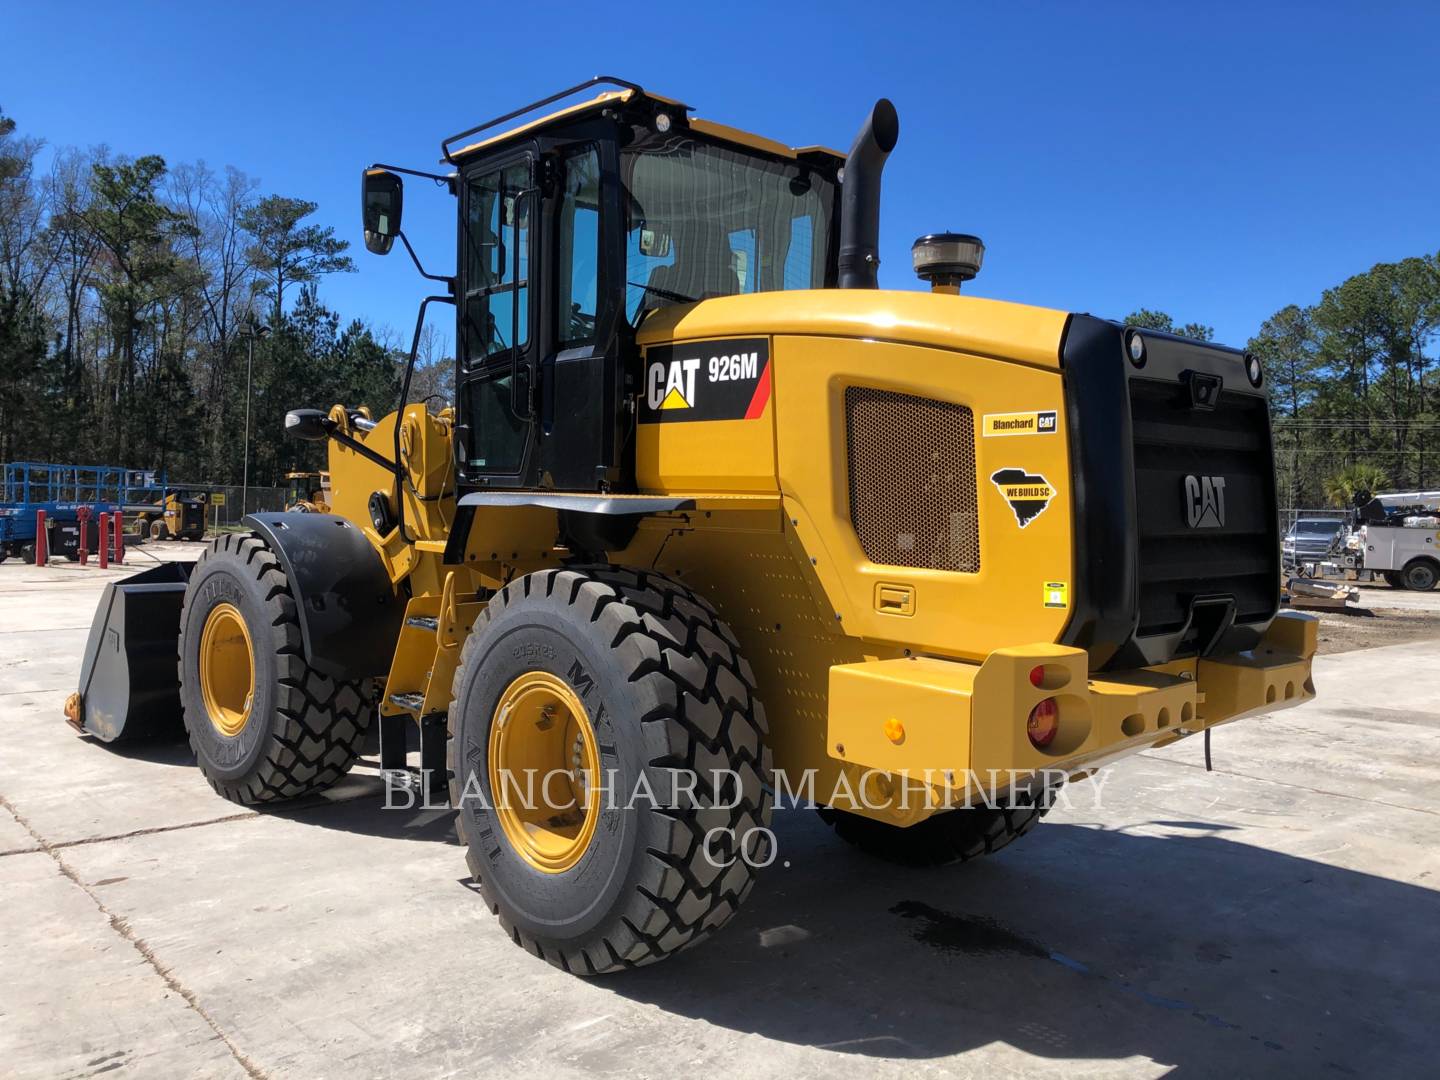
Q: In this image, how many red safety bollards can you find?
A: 3